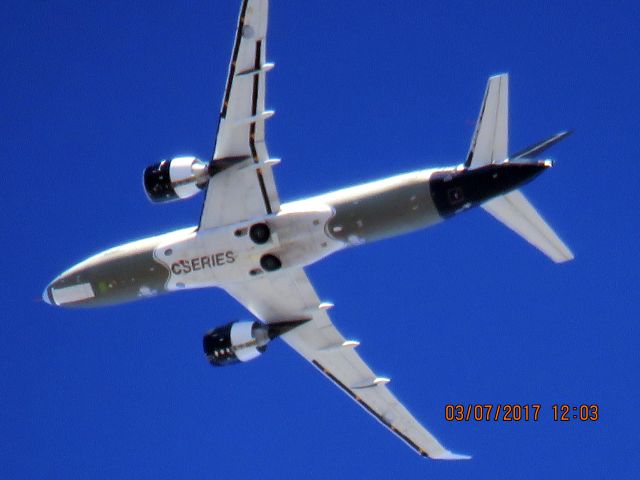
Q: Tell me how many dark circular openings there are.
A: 2